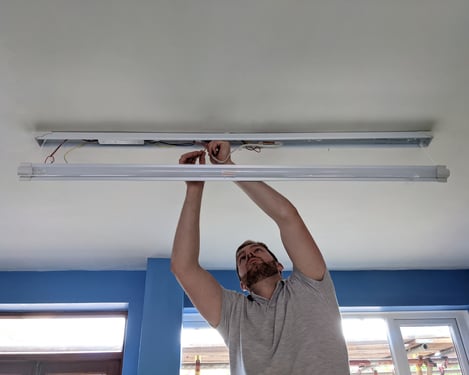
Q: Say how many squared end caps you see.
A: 2